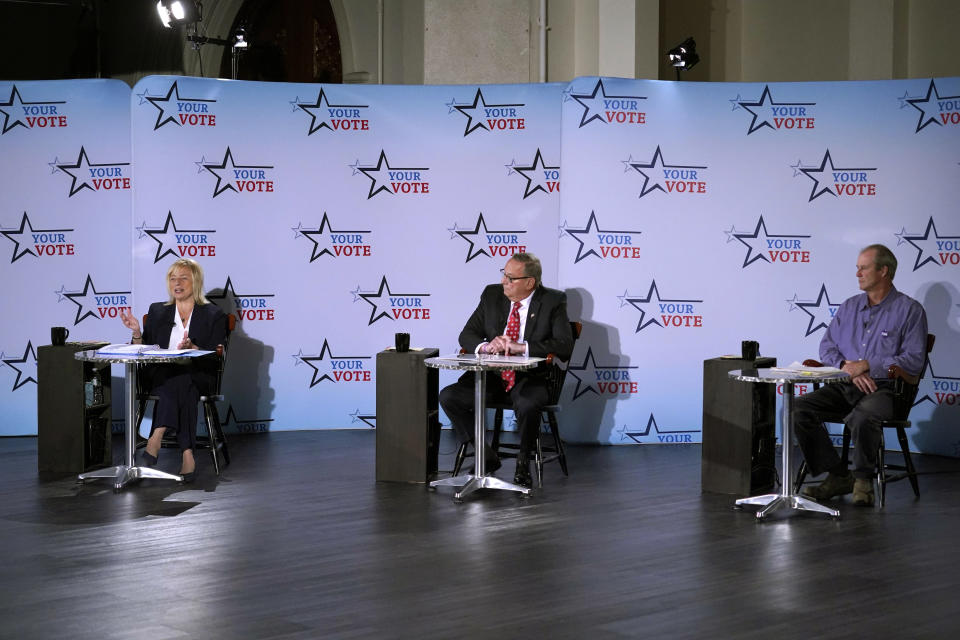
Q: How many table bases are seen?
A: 3